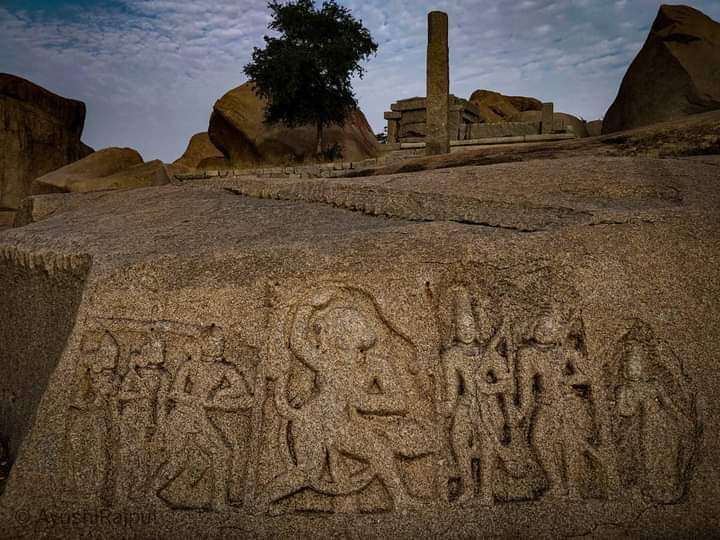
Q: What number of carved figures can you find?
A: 7